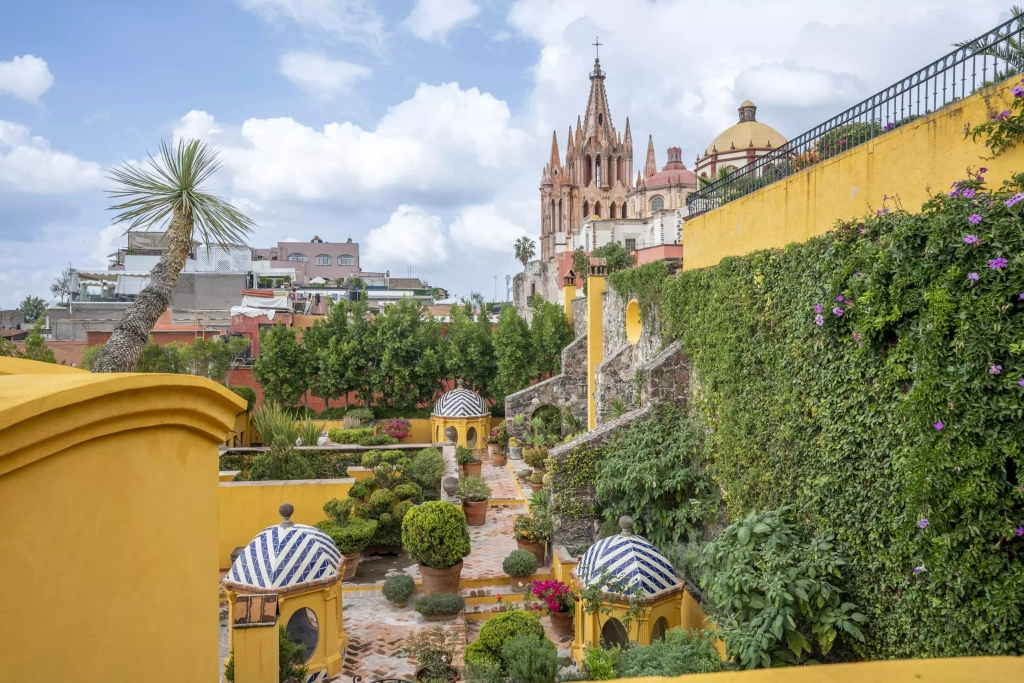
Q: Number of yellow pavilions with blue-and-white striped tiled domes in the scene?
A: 3